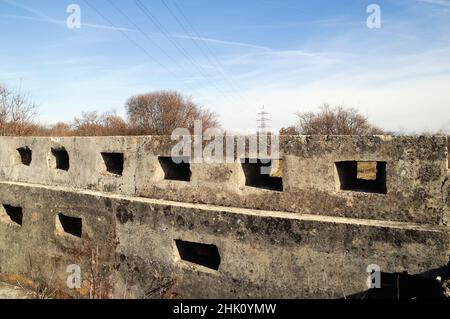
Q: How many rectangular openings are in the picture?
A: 9